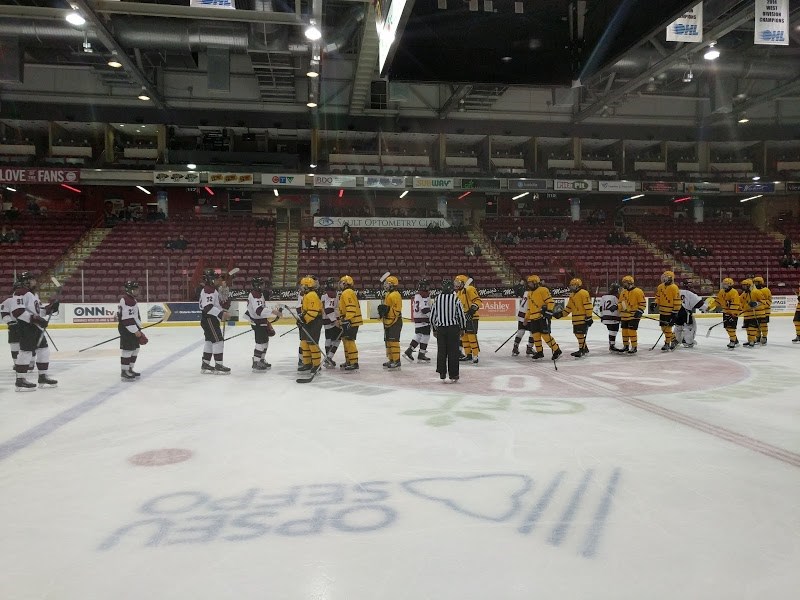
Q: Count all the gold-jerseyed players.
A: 12